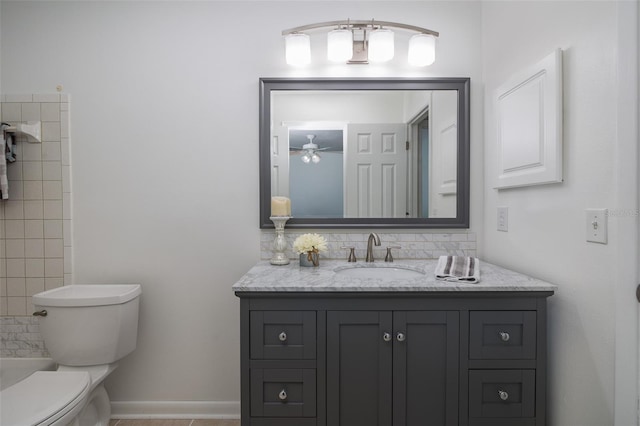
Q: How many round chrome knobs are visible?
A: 6